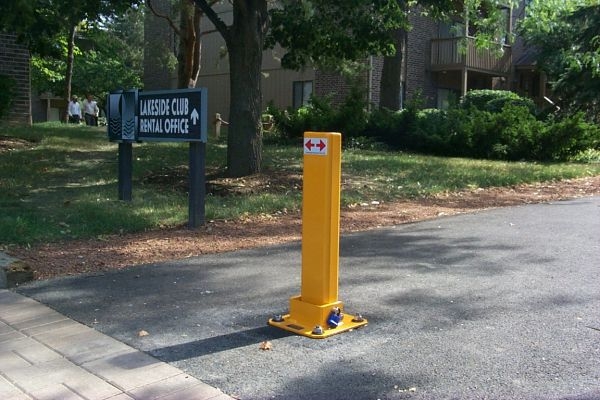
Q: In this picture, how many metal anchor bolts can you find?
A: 3